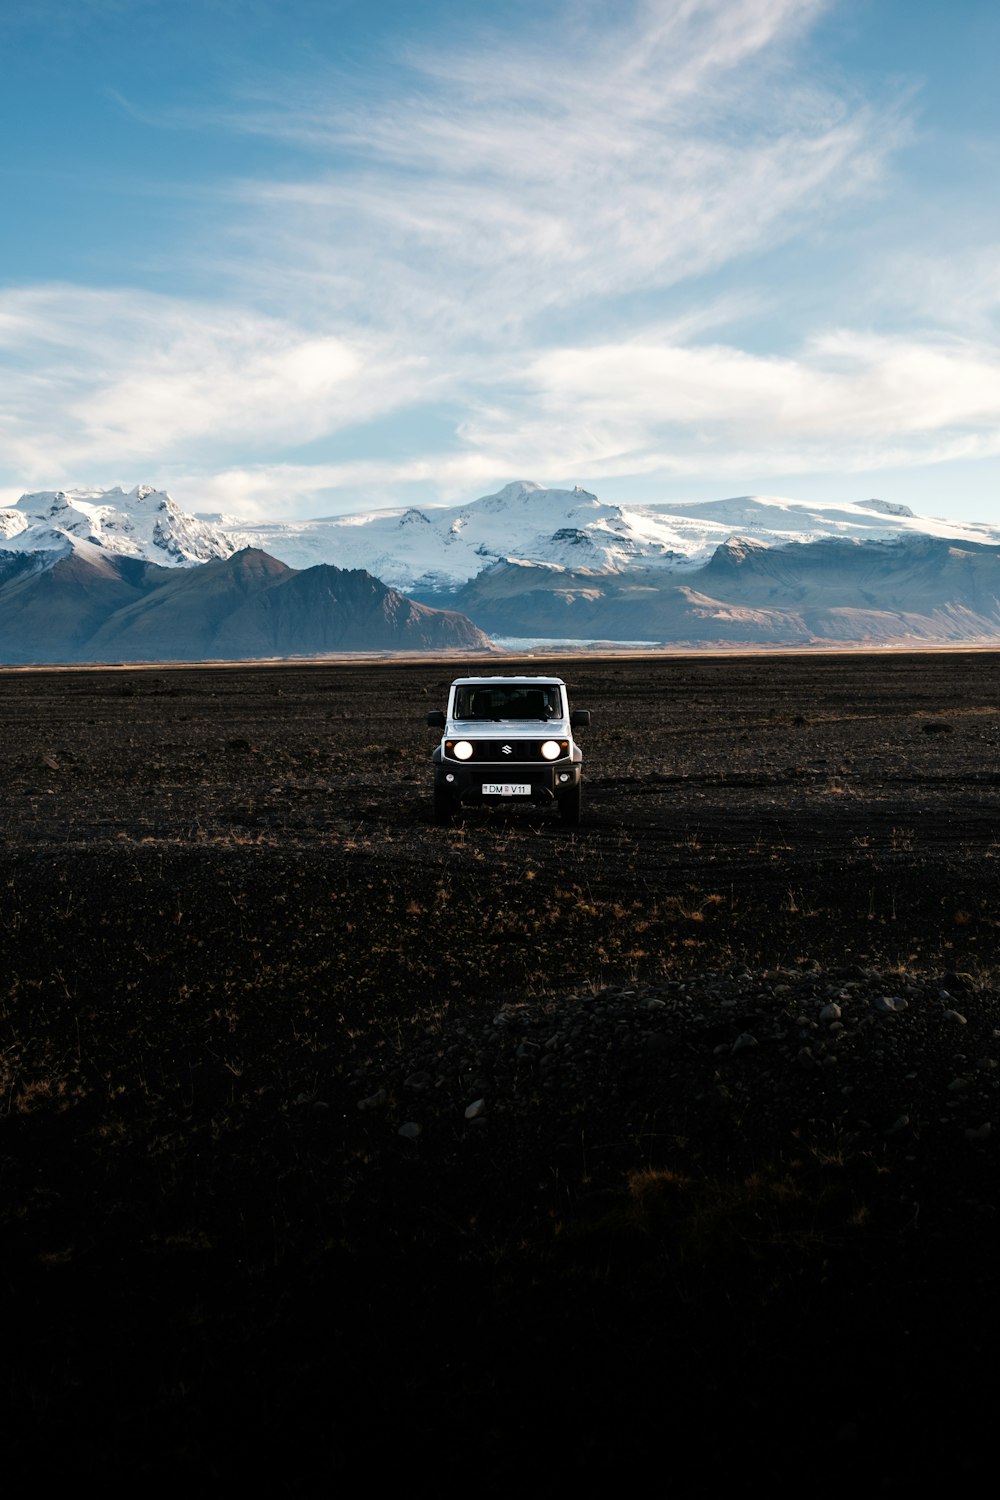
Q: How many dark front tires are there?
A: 2